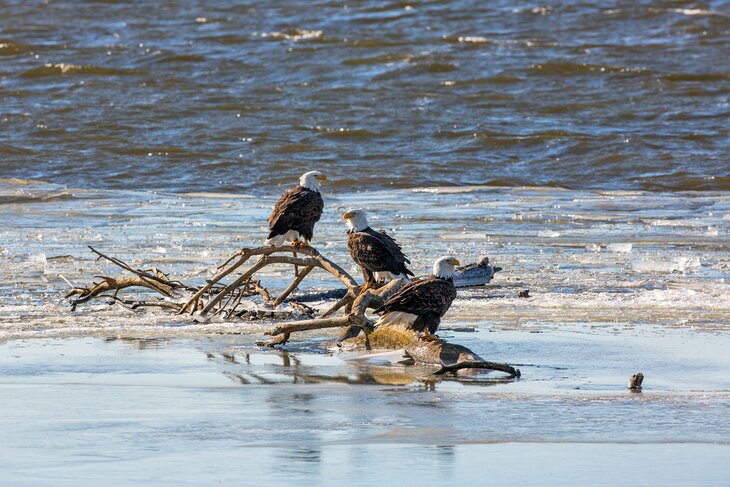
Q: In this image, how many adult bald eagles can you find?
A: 3